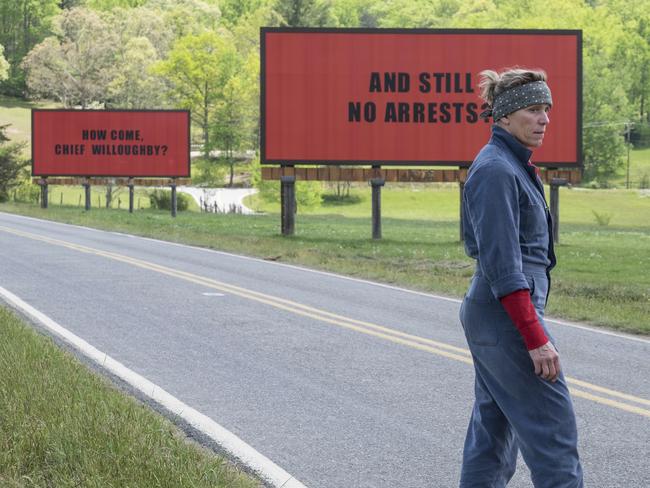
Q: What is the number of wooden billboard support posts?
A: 8